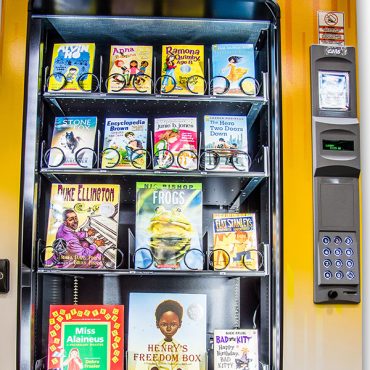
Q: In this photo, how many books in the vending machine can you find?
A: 14